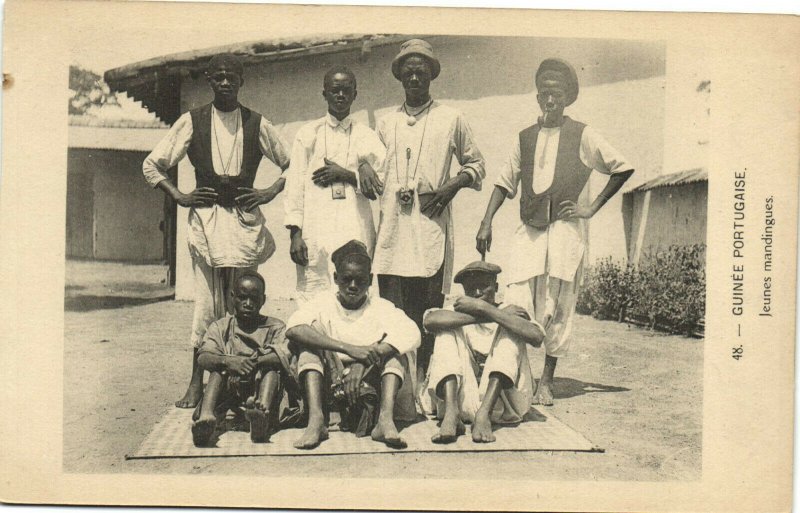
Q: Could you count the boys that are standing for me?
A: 4